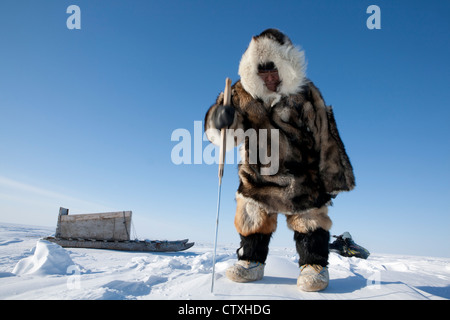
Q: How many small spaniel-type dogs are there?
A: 0